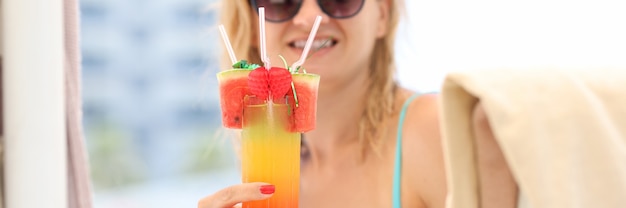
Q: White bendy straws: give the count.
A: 3